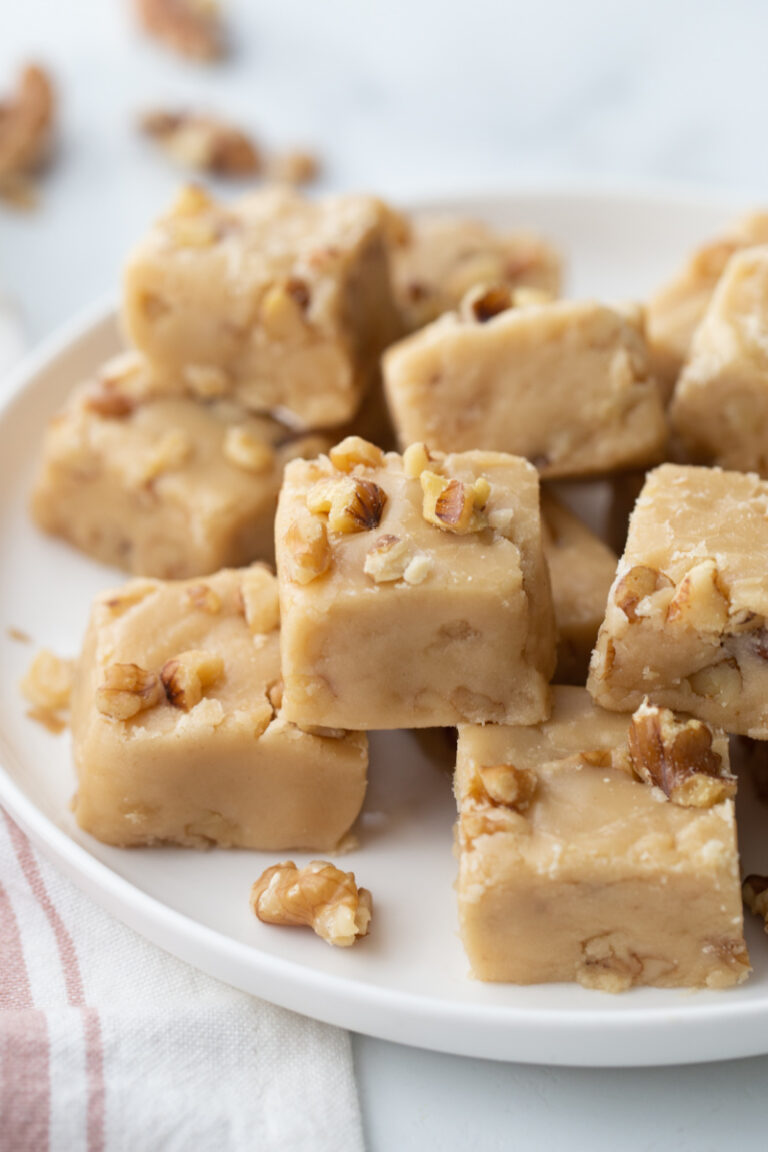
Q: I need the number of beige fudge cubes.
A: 11